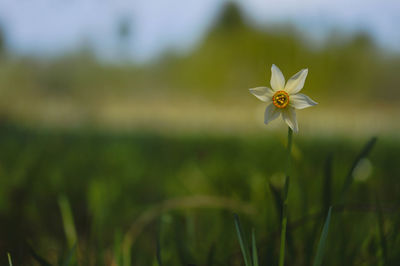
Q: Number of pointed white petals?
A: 6